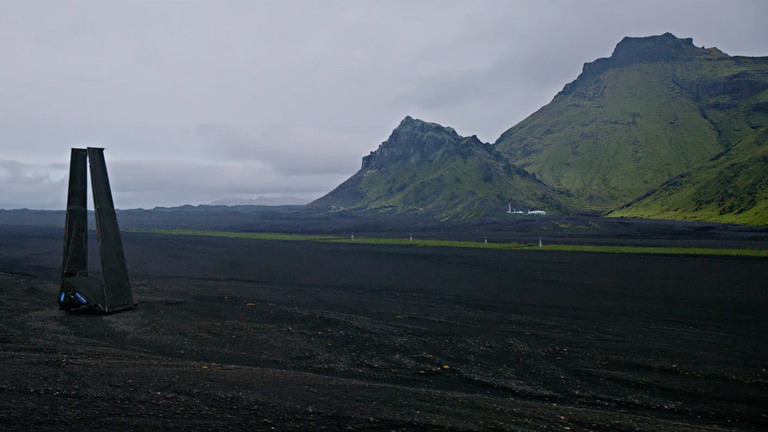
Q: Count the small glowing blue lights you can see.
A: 2